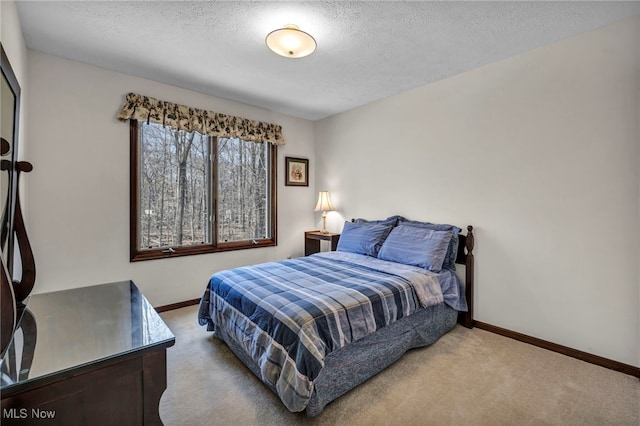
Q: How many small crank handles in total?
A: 2